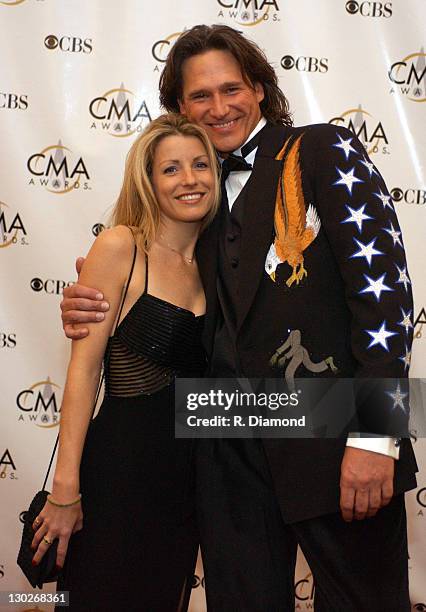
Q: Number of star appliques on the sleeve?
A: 13